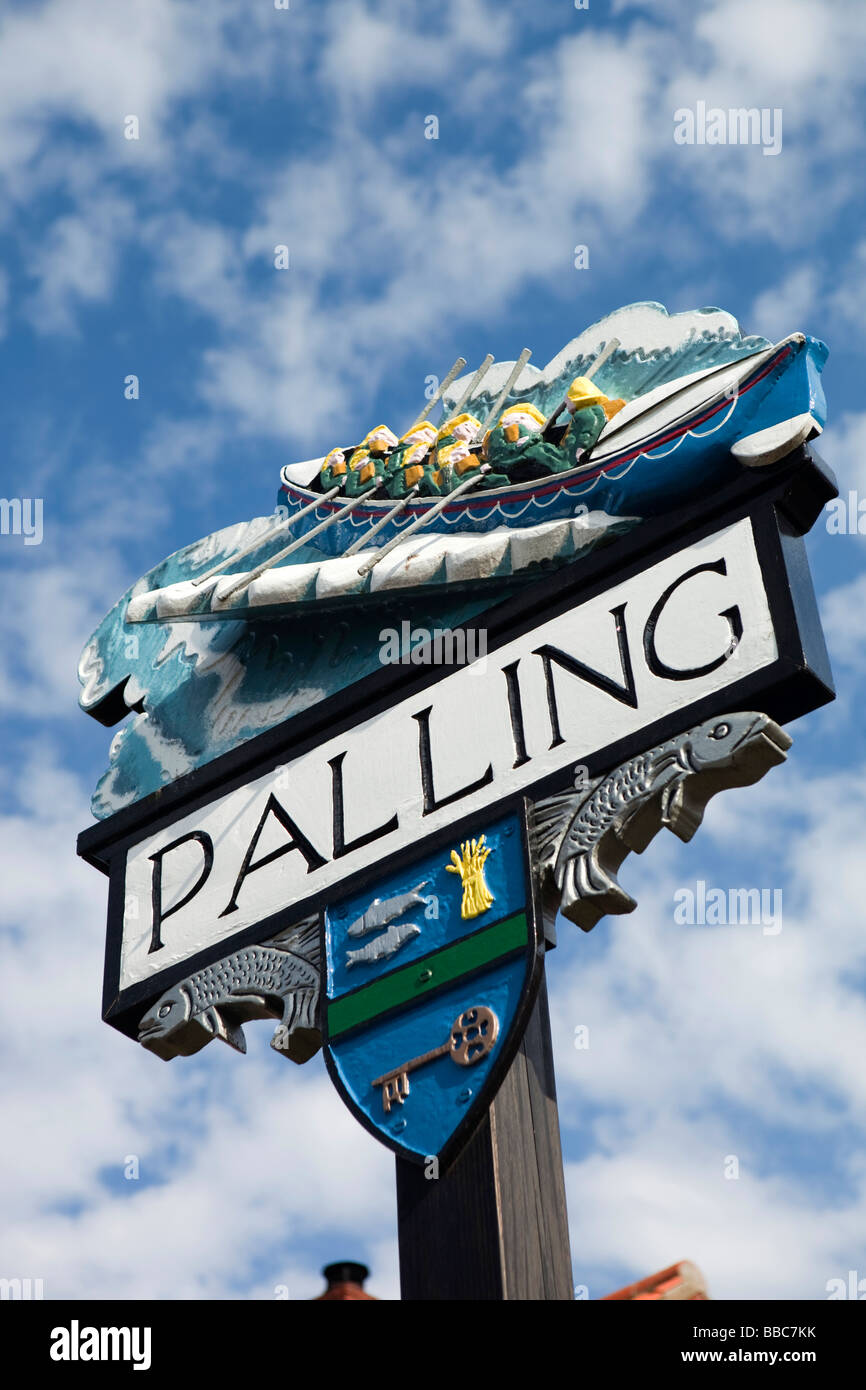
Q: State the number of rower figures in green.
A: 9